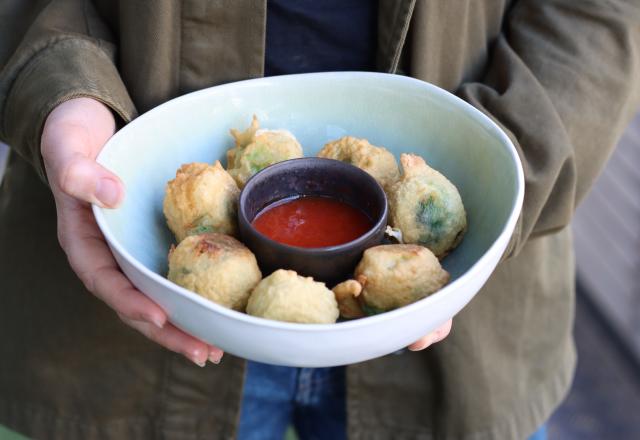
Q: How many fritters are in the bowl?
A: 7